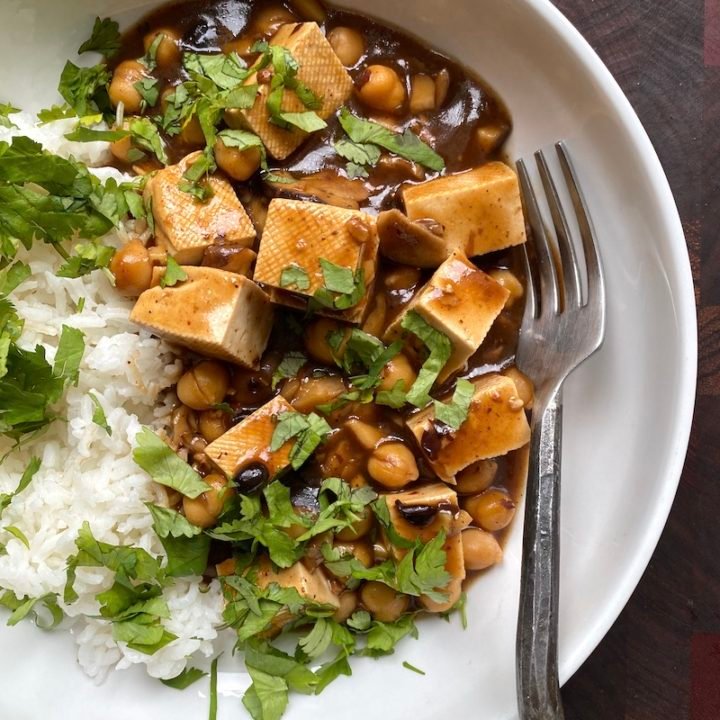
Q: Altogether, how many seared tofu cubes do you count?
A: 10